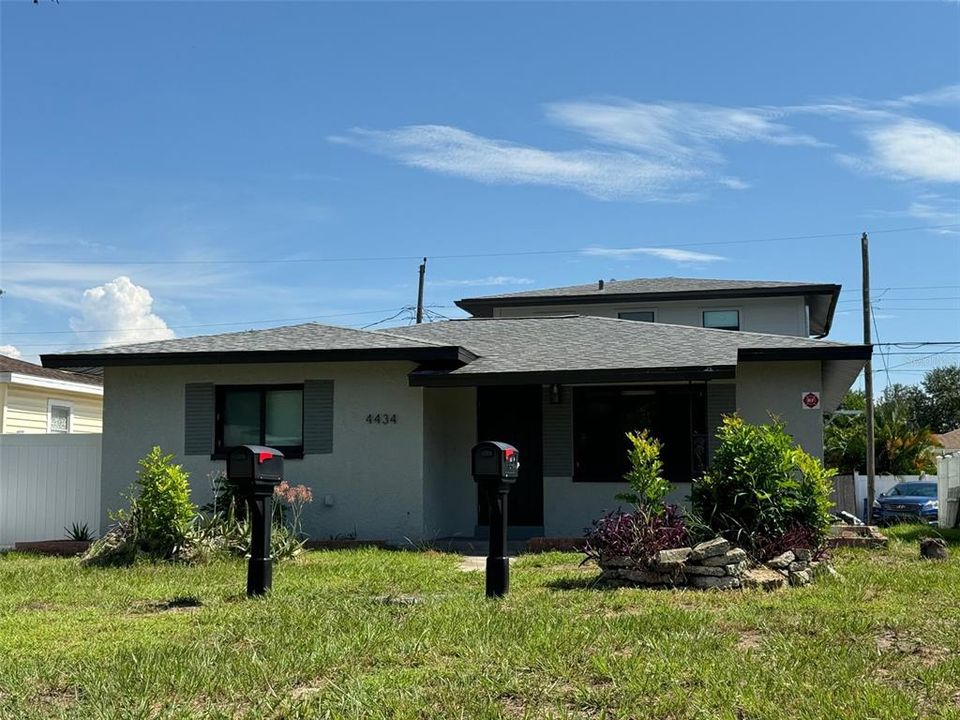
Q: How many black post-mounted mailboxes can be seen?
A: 2